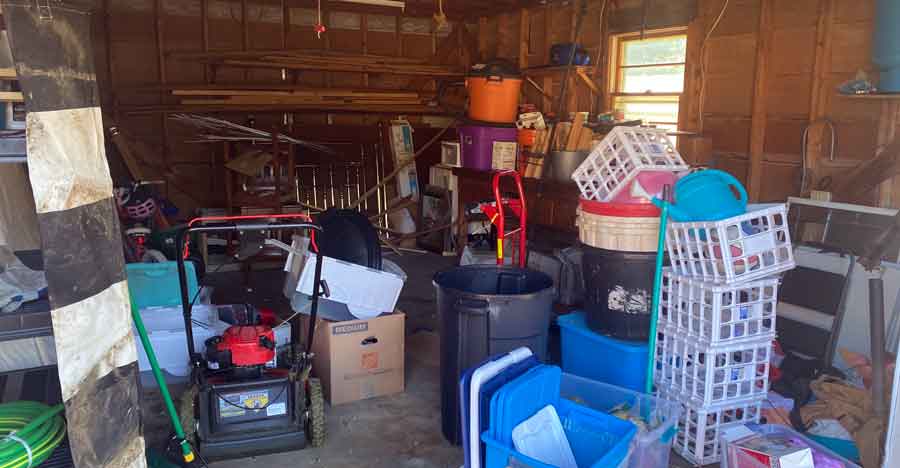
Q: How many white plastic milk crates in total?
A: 5